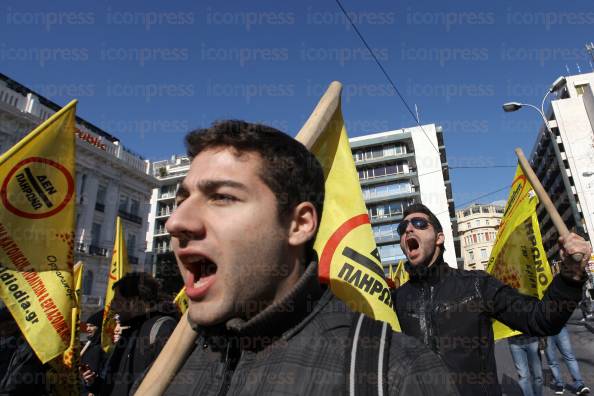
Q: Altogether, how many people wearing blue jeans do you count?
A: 2